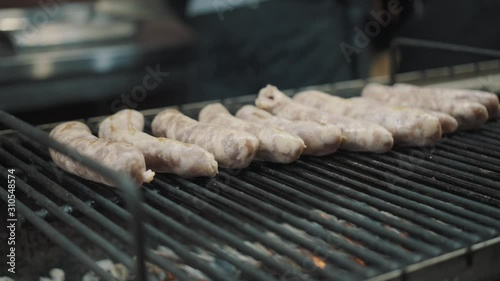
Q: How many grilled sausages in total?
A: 10